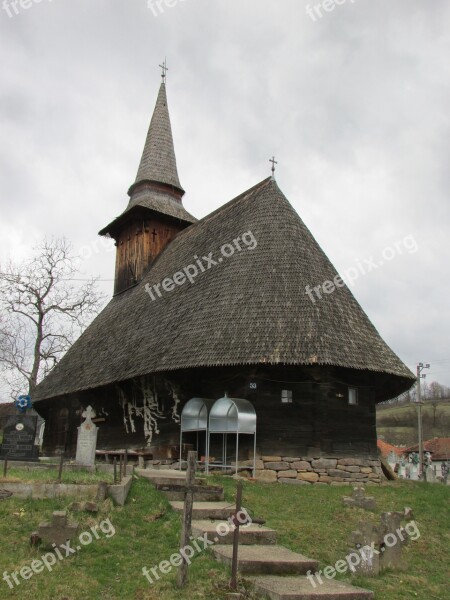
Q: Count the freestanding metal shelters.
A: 2